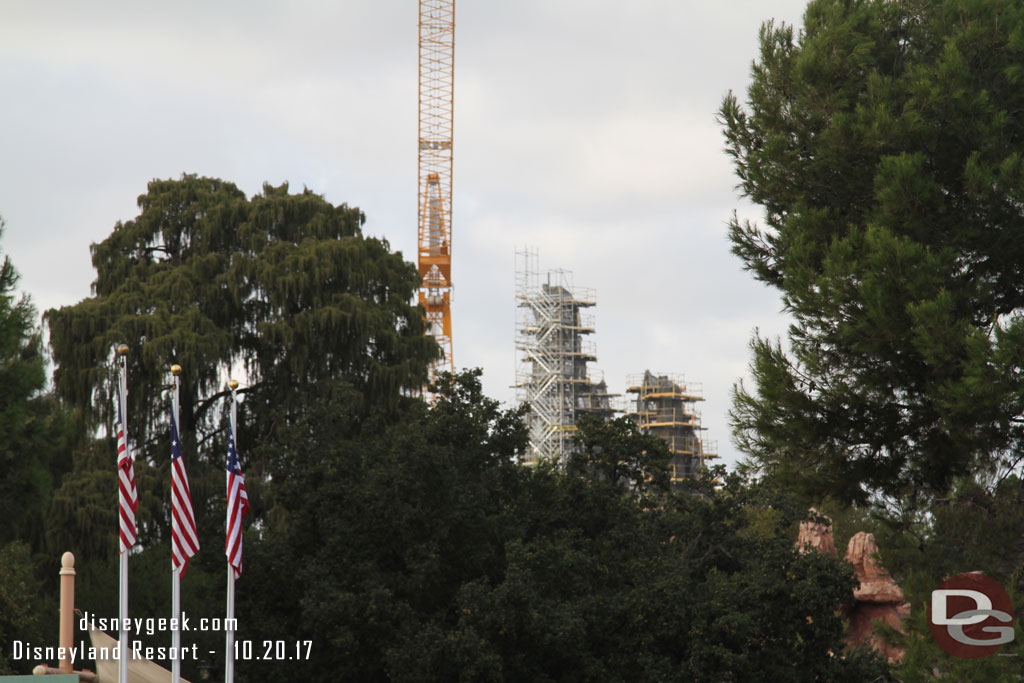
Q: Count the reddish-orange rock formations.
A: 2